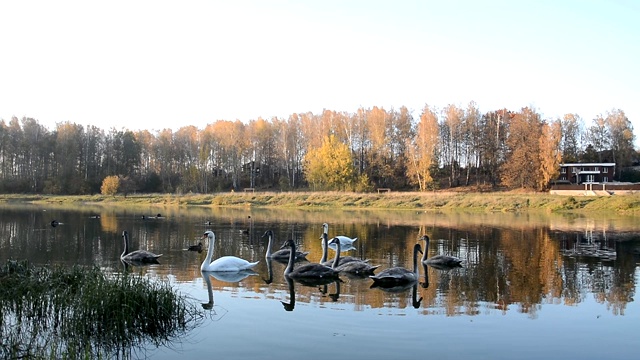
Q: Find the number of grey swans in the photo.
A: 7